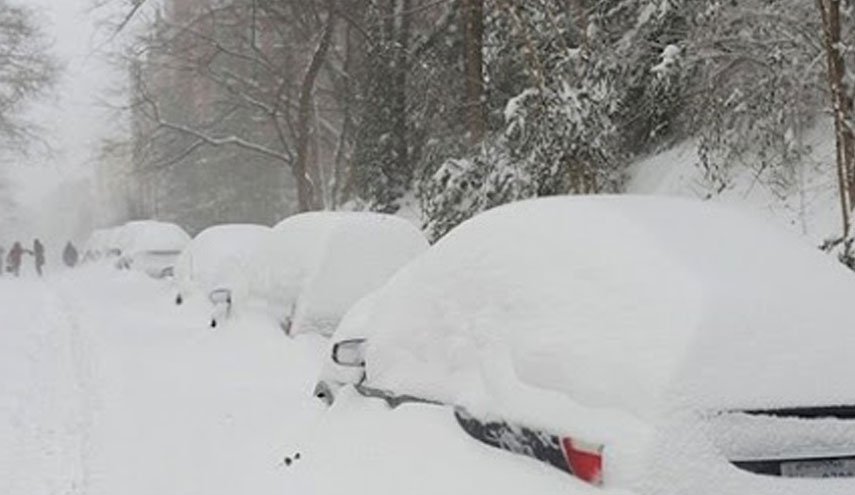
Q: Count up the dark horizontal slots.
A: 2